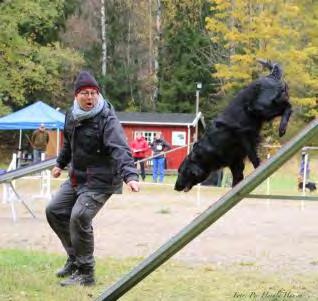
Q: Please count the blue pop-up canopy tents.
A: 1